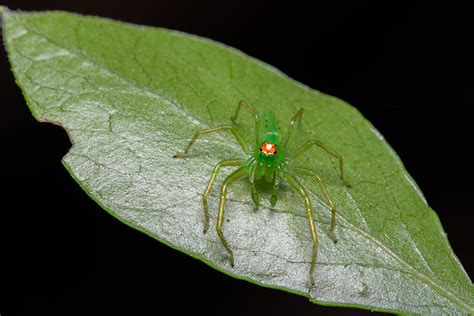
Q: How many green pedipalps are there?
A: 2